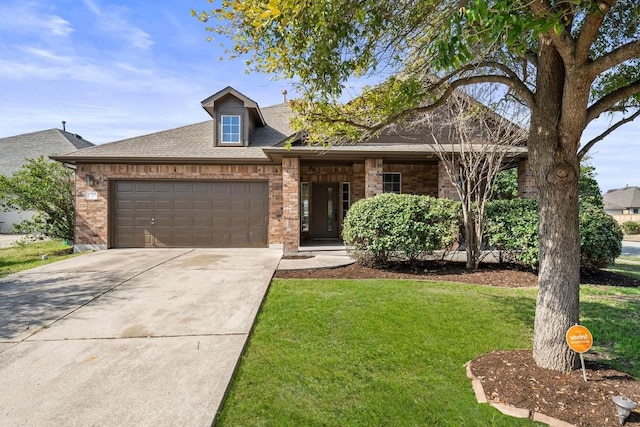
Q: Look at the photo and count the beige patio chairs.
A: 0